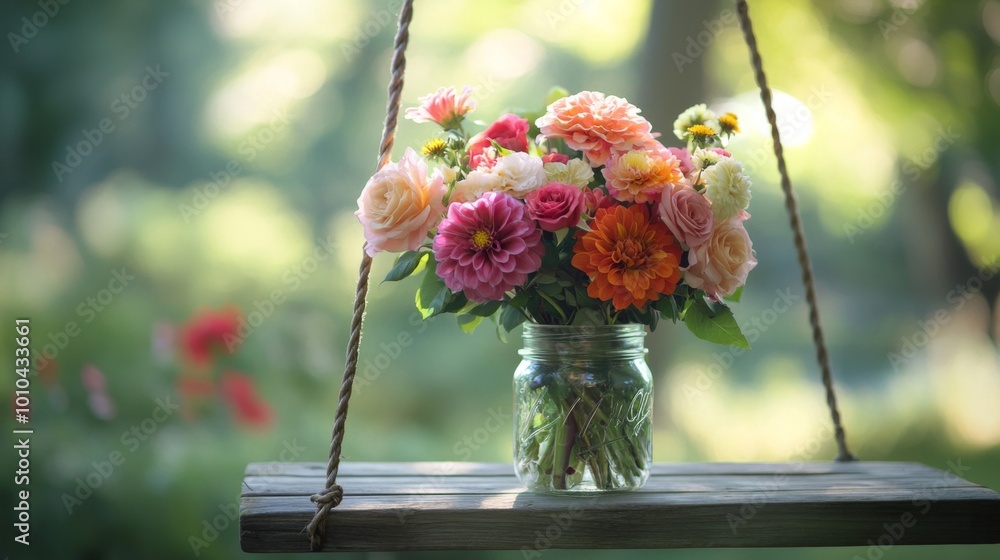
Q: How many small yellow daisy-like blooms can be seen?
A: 3